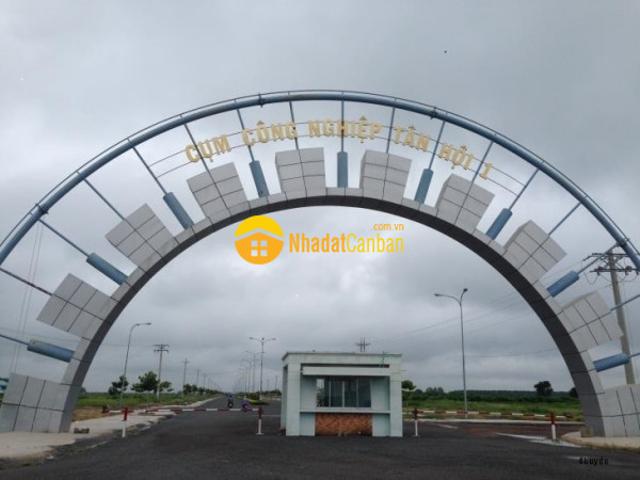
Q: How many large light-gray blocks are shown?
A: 10